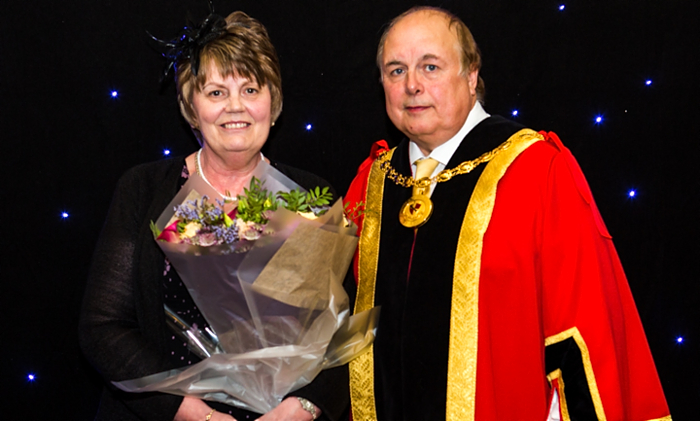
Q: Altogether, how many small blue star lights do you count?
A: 11